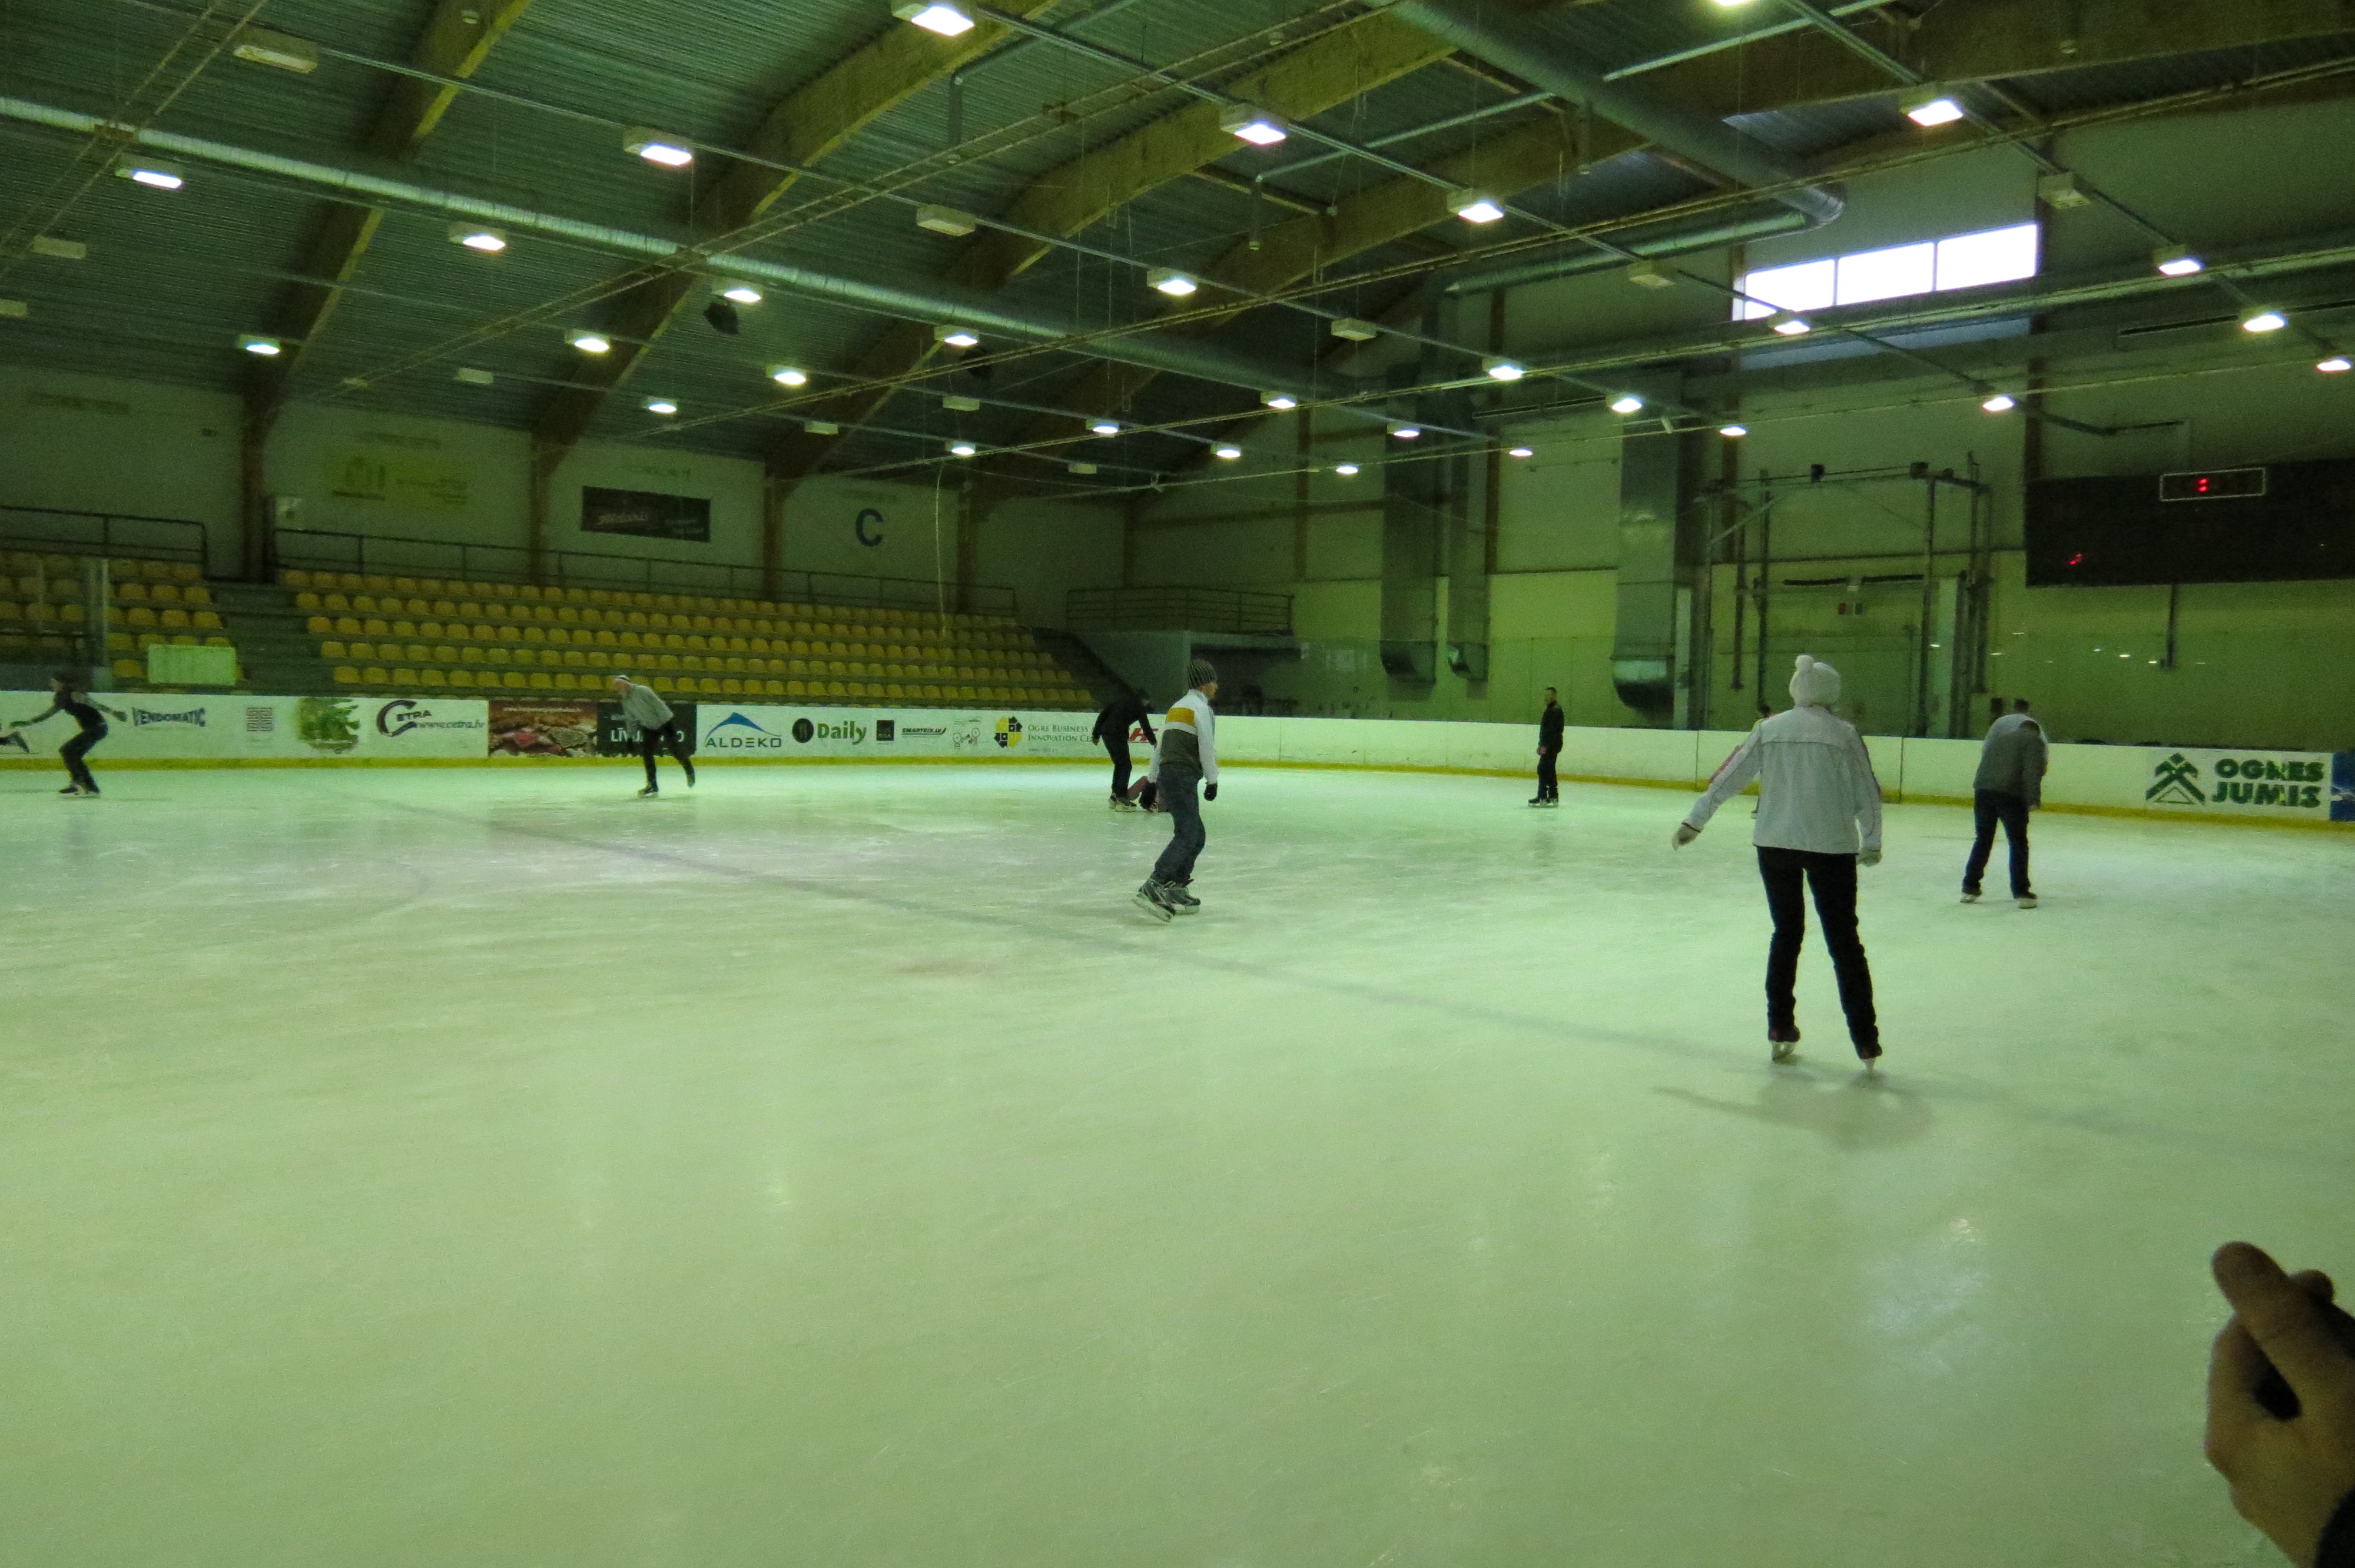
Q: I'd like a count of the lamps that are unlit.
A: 11